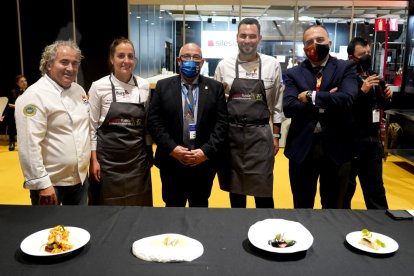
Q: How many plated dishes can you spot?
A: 4